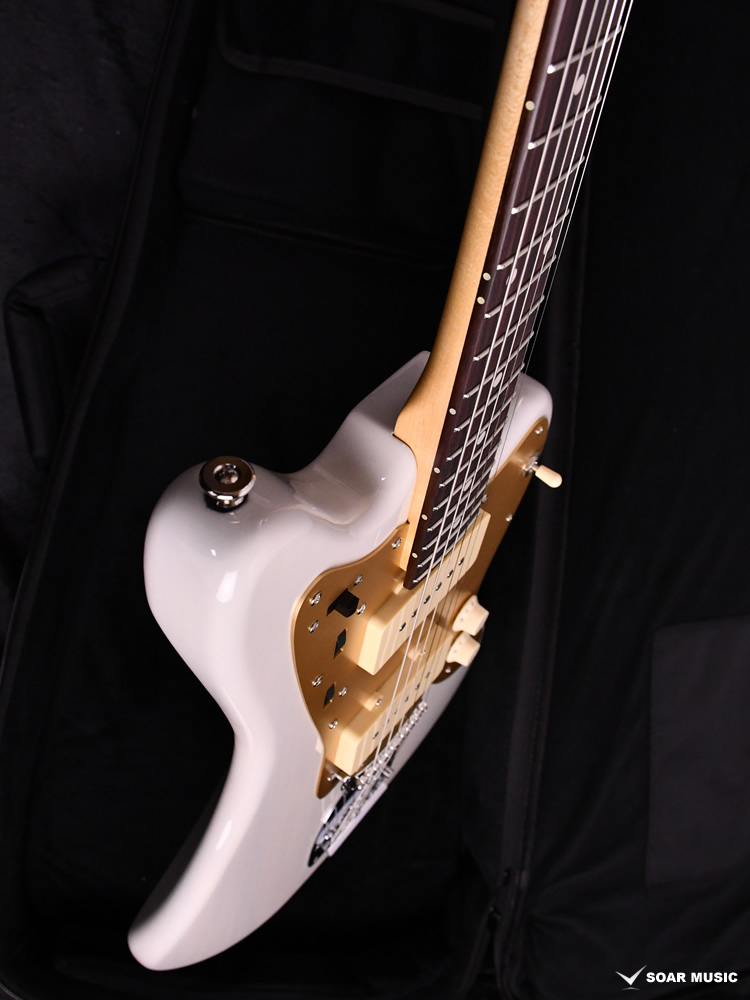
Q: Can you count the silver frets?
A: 15